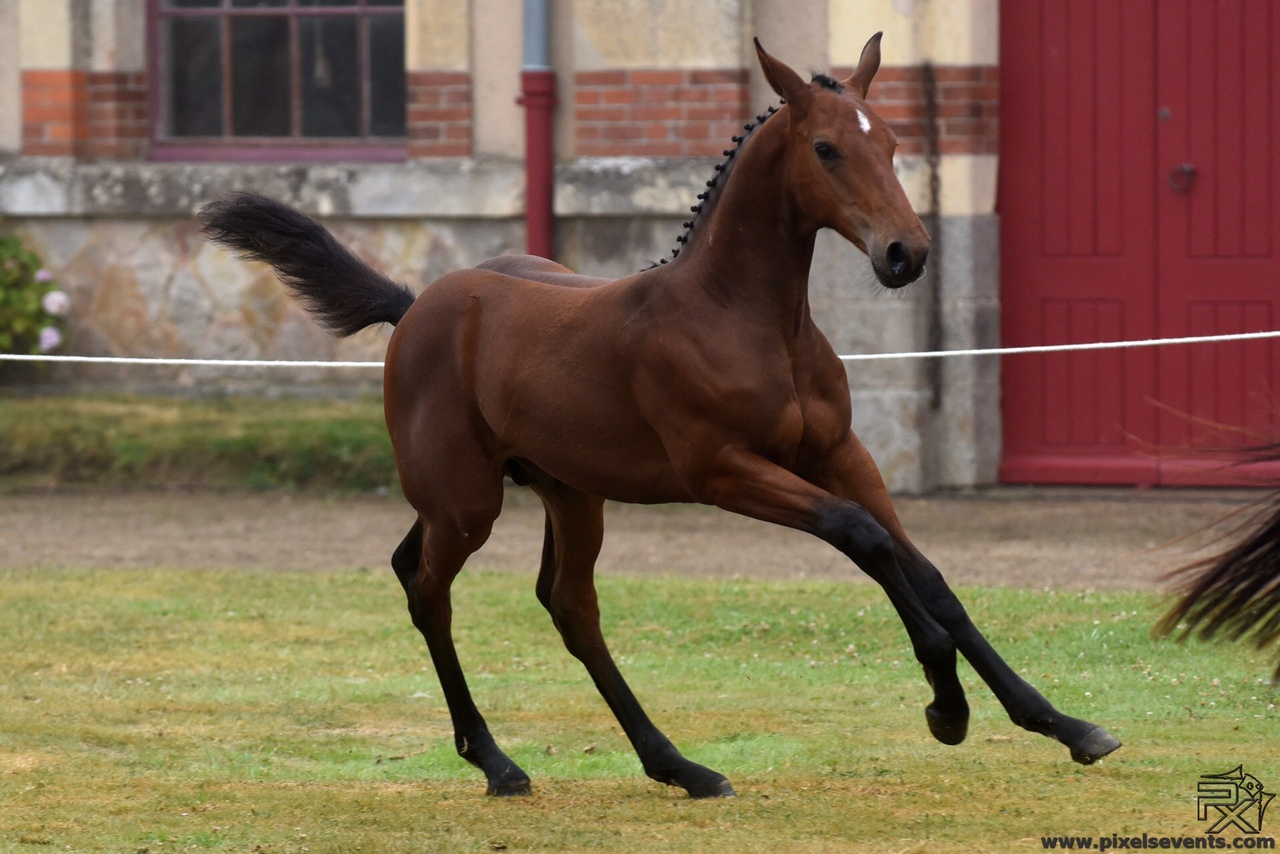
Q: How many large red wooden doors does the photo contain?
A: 2